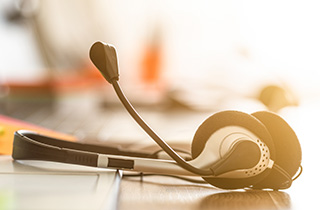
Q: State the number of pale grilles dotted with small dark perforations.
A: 1